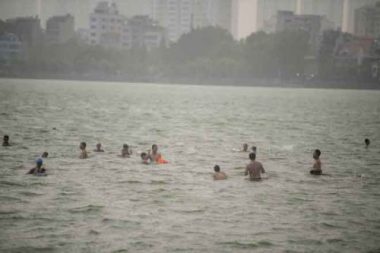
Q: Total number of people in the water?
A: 14